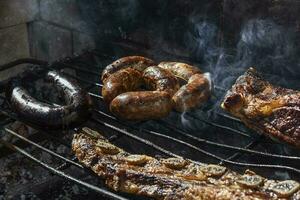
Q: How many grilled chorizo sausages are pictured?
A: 6